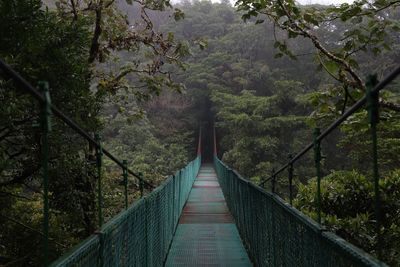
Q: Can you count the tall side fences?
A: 2